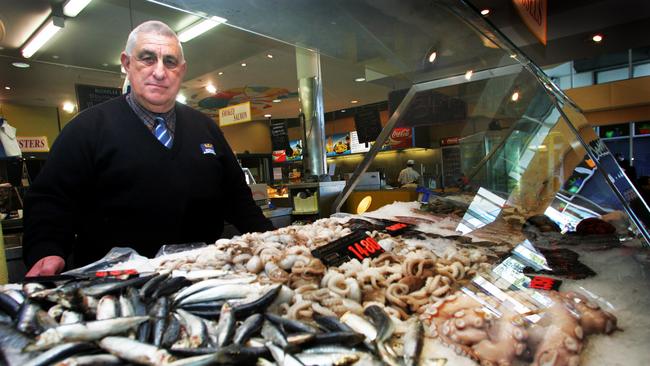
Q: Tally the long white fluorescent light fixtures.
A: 3